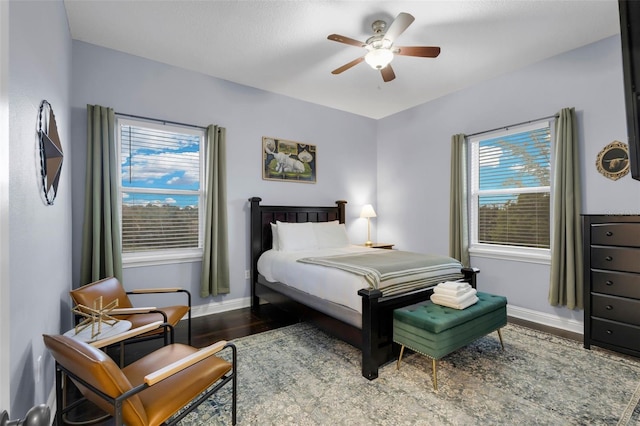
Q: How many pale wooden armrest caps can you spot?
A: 4